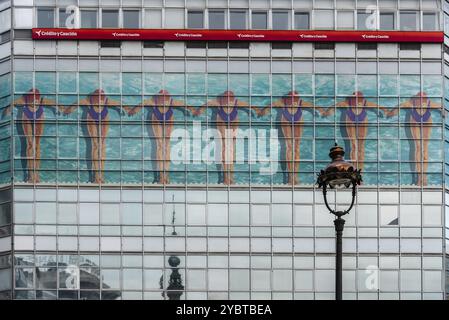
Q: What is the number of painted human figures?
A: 7